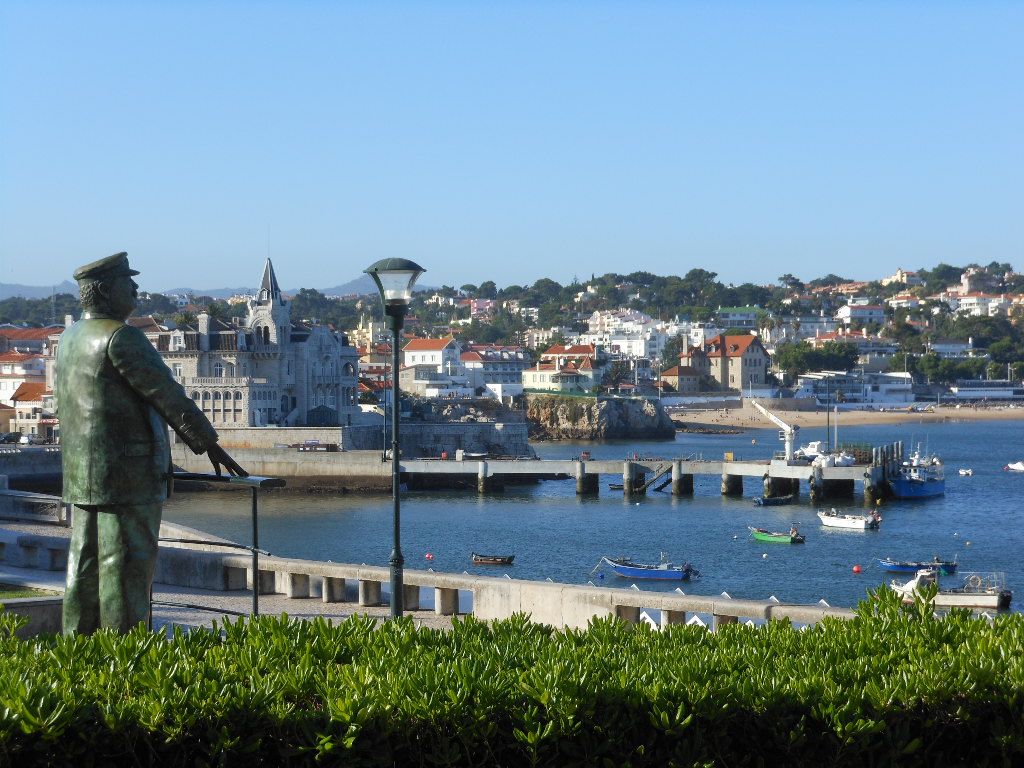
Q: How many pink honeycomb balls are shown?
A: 0